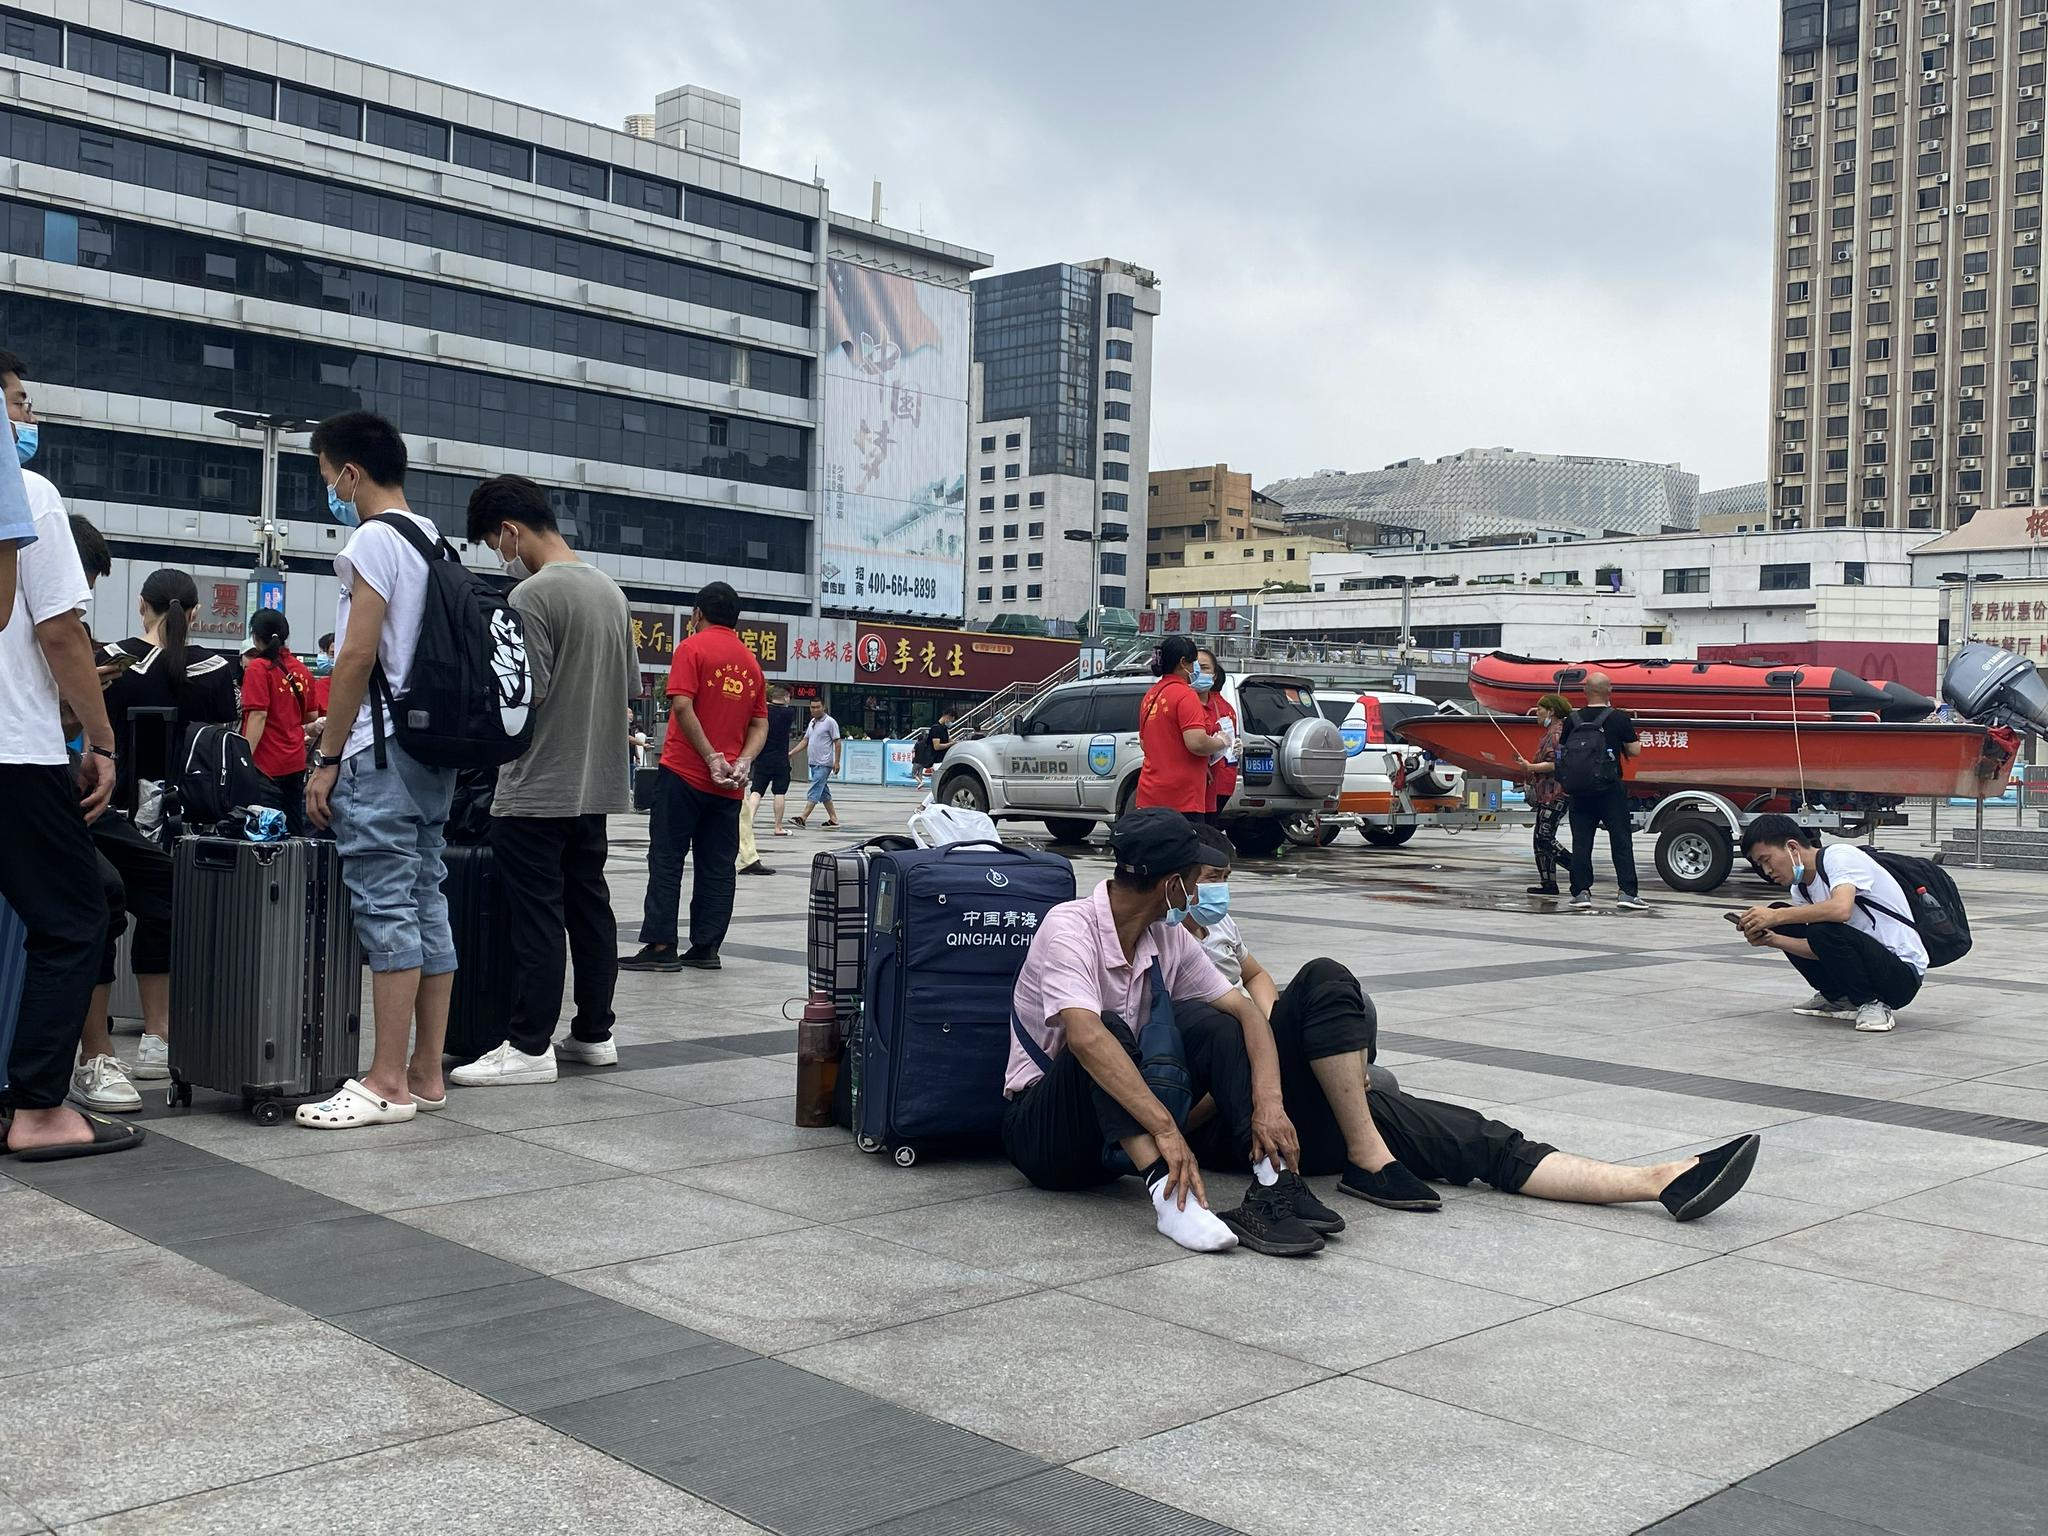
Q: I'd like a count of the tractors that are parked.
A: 0